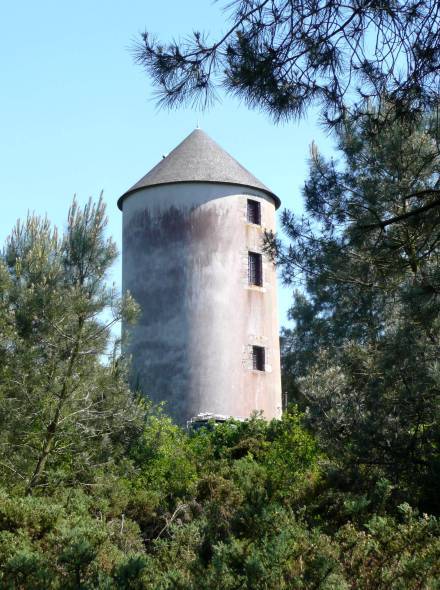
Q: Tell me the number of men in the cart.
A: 0